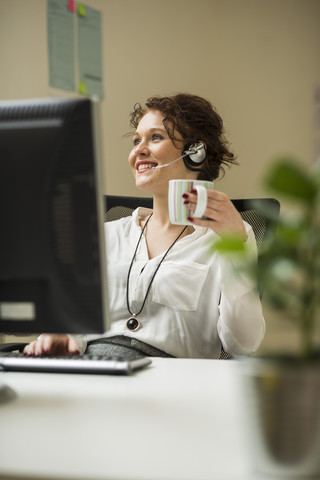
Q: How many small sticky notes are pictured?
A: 3